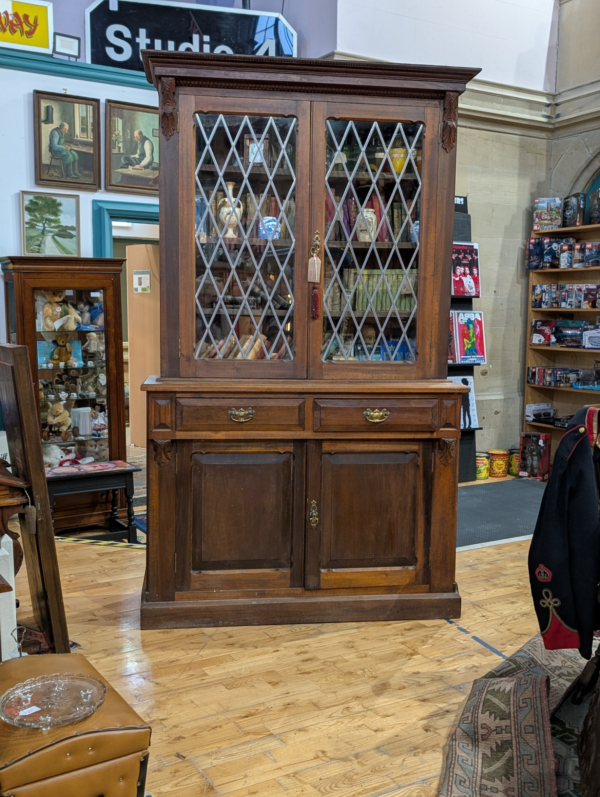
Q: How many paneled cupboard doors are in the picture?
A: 2